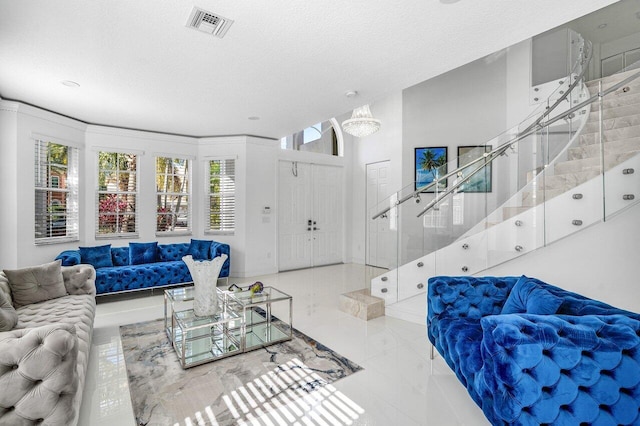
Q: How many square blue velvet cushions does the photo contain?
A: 4